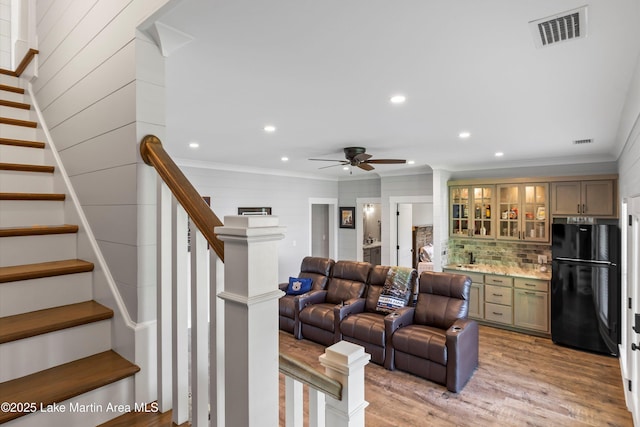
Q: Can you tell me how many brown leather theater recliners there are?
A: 4